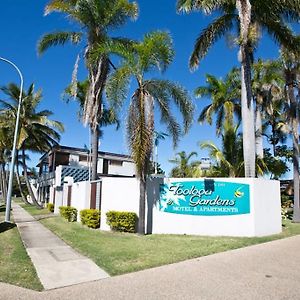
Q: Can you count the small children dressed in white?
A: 0